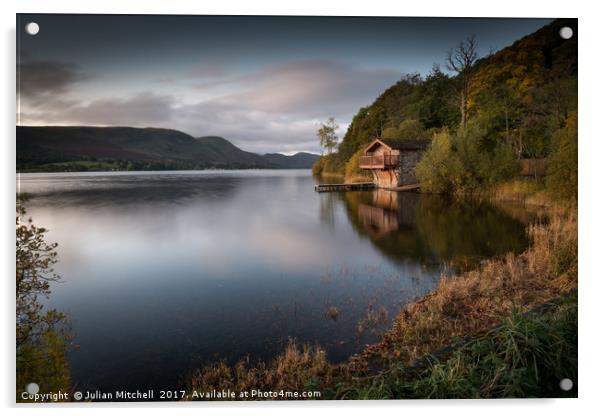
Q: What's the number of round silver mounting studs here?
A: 4